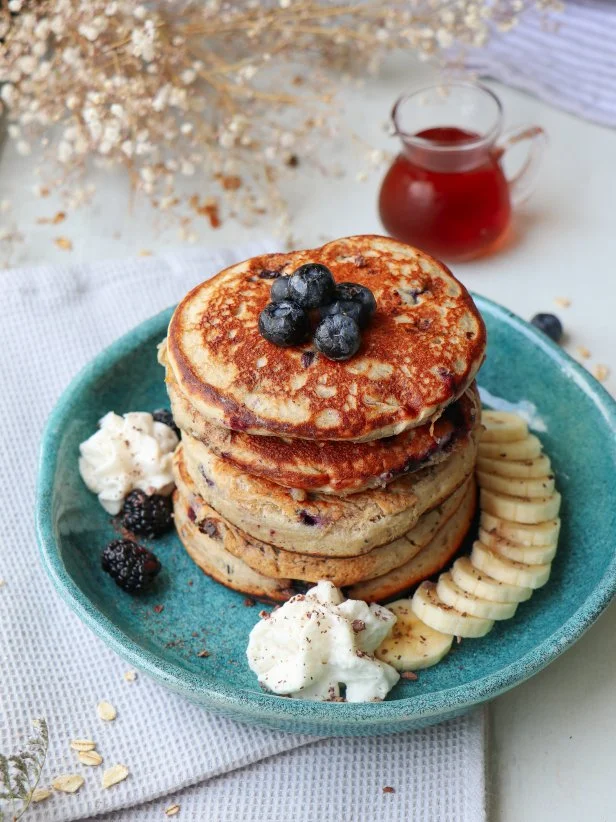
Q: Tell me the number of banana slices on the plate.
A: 12